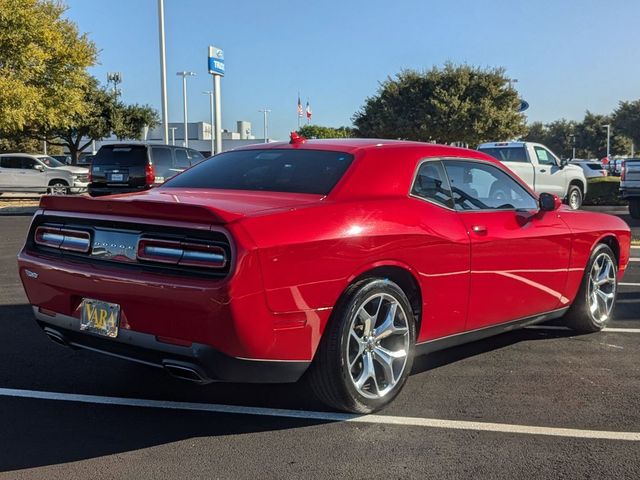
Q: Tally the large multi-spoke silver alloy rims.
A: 2